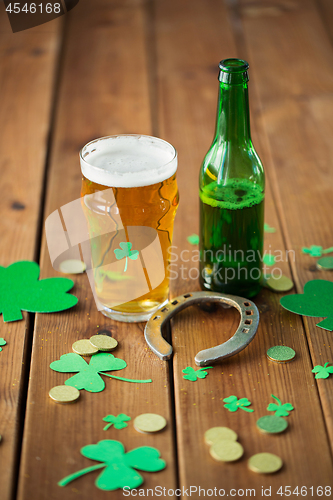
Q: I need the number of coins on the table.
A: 12